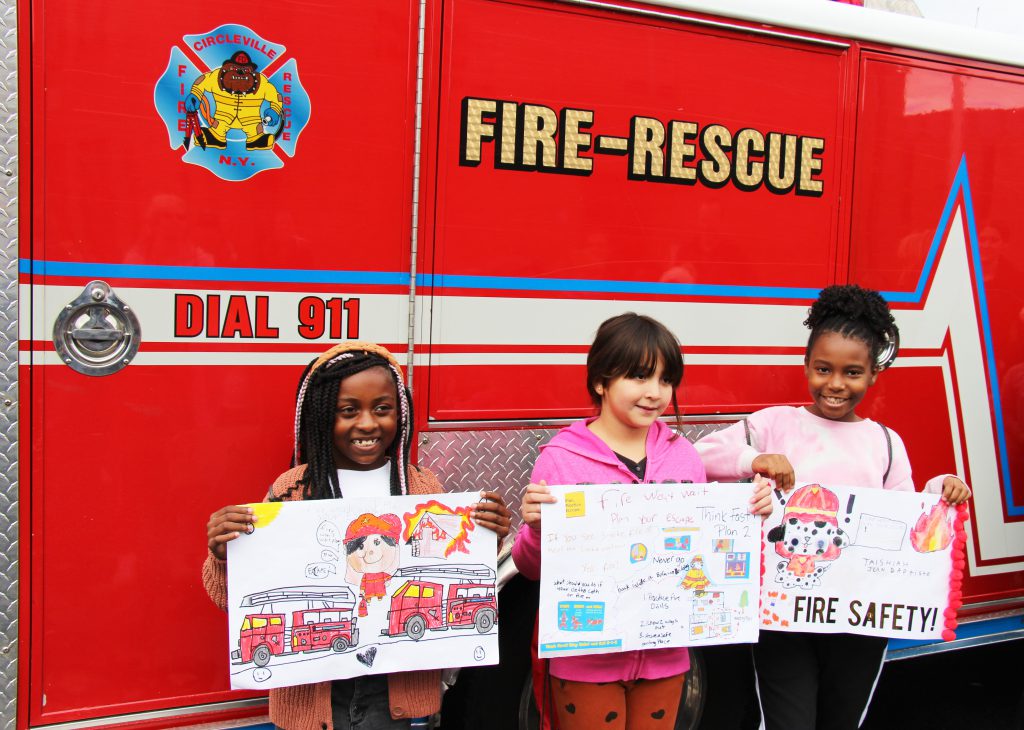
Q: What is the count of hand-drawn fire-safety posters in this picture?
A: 3